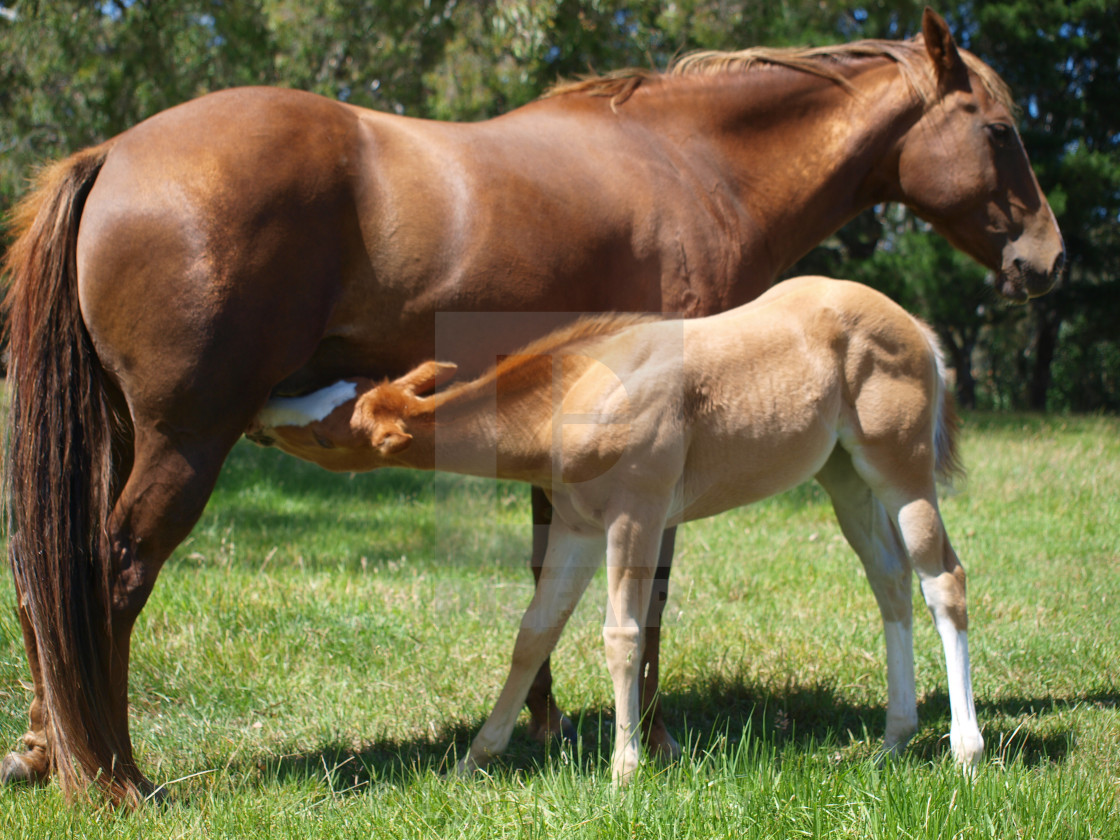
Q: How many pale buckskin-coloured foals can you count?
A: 1